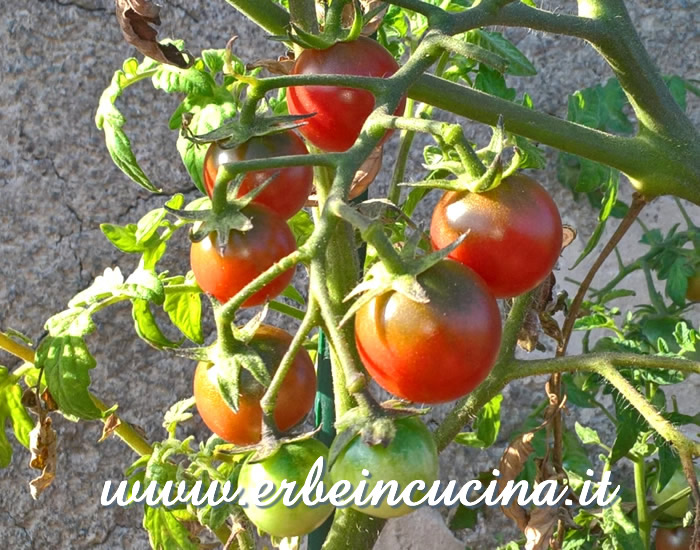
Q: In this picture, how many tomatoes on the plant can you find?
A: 8